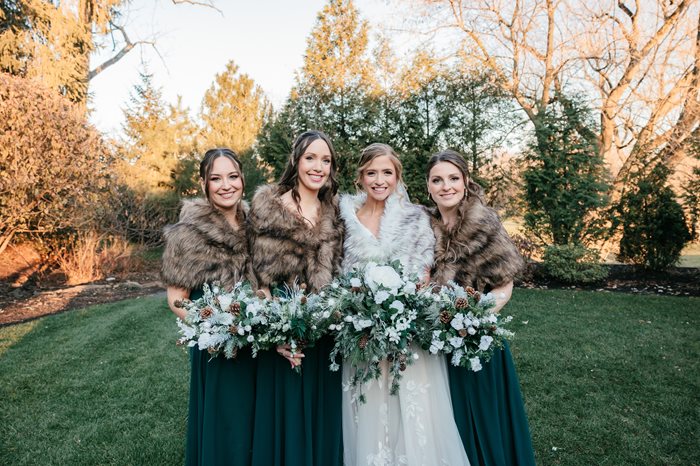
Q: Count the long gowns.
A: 4